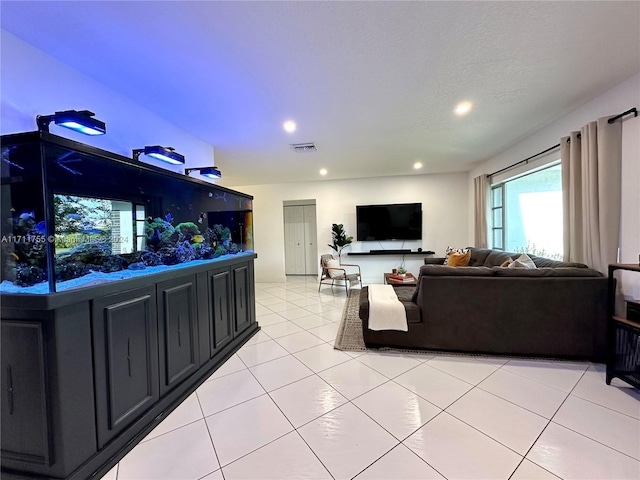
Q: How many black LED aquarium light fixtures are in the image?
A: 3